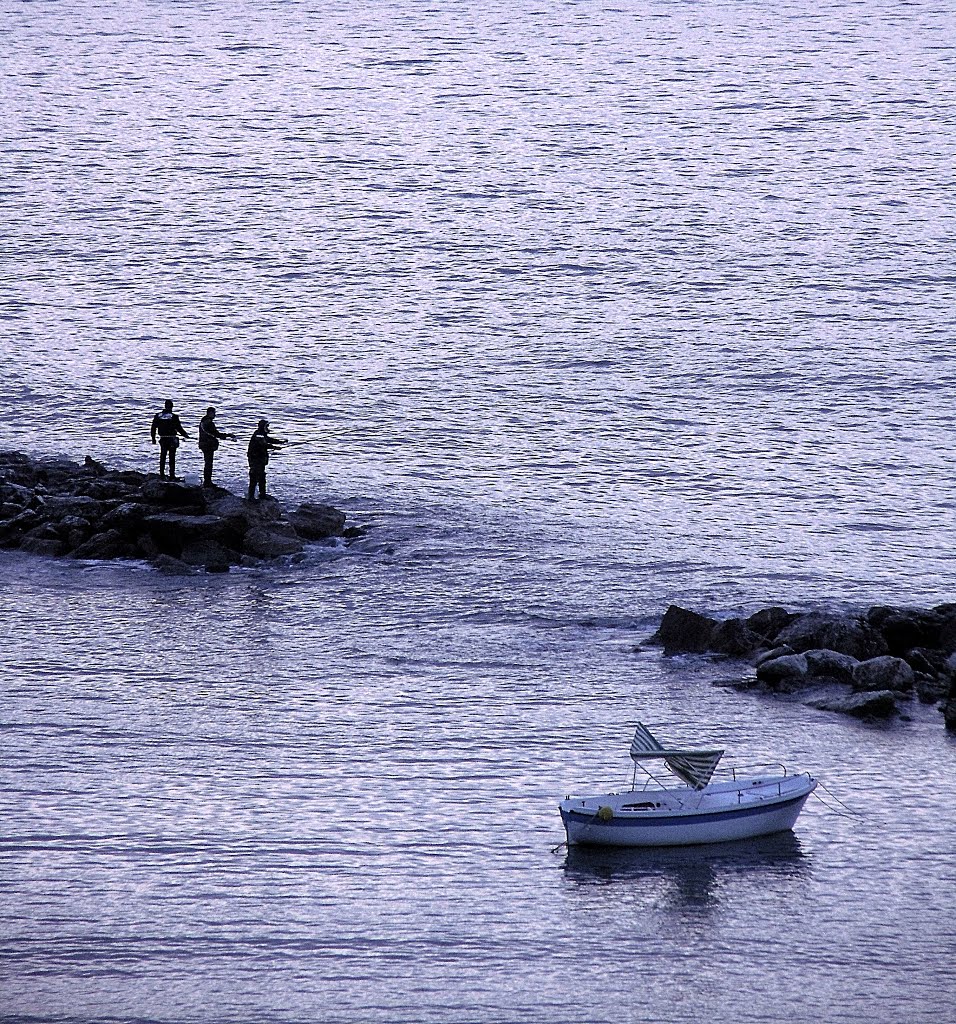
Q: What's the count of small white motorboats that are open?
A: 1